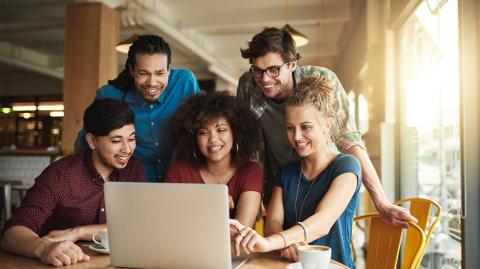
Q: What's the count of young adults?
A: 5